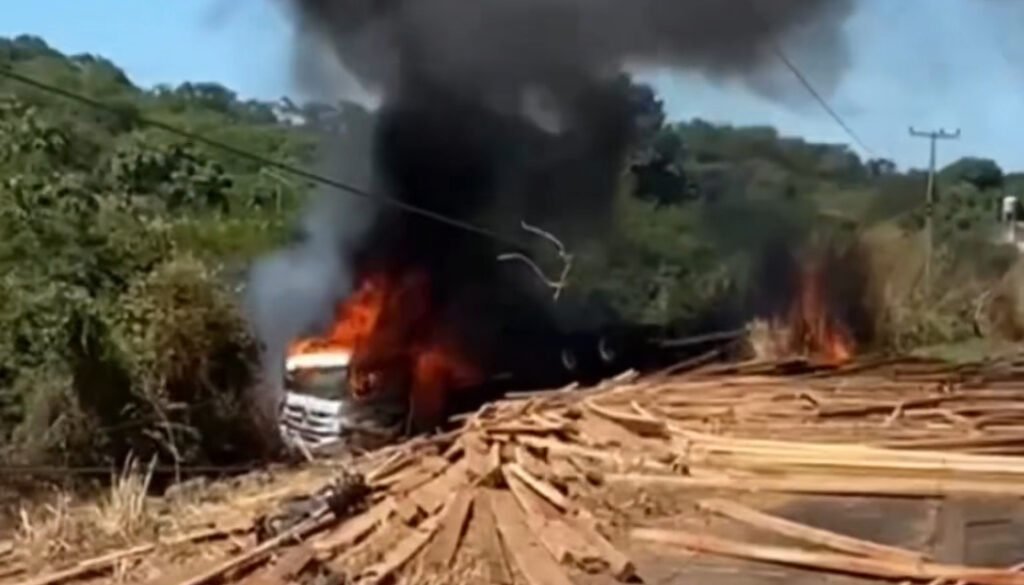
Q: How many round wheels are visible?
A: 2